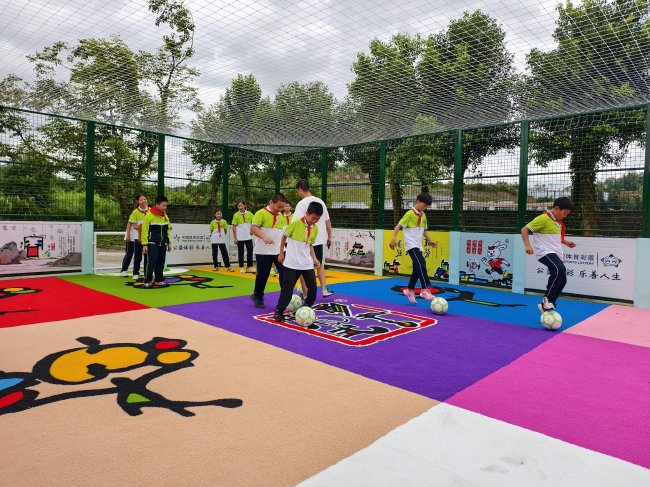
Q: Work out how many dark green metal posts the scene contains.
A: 9